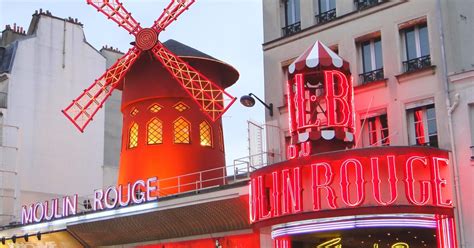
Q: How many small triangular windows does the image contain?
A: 3